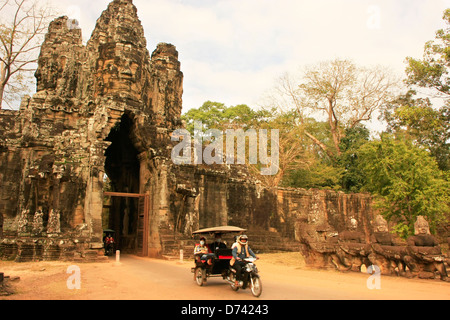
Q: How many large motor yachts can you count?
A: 0